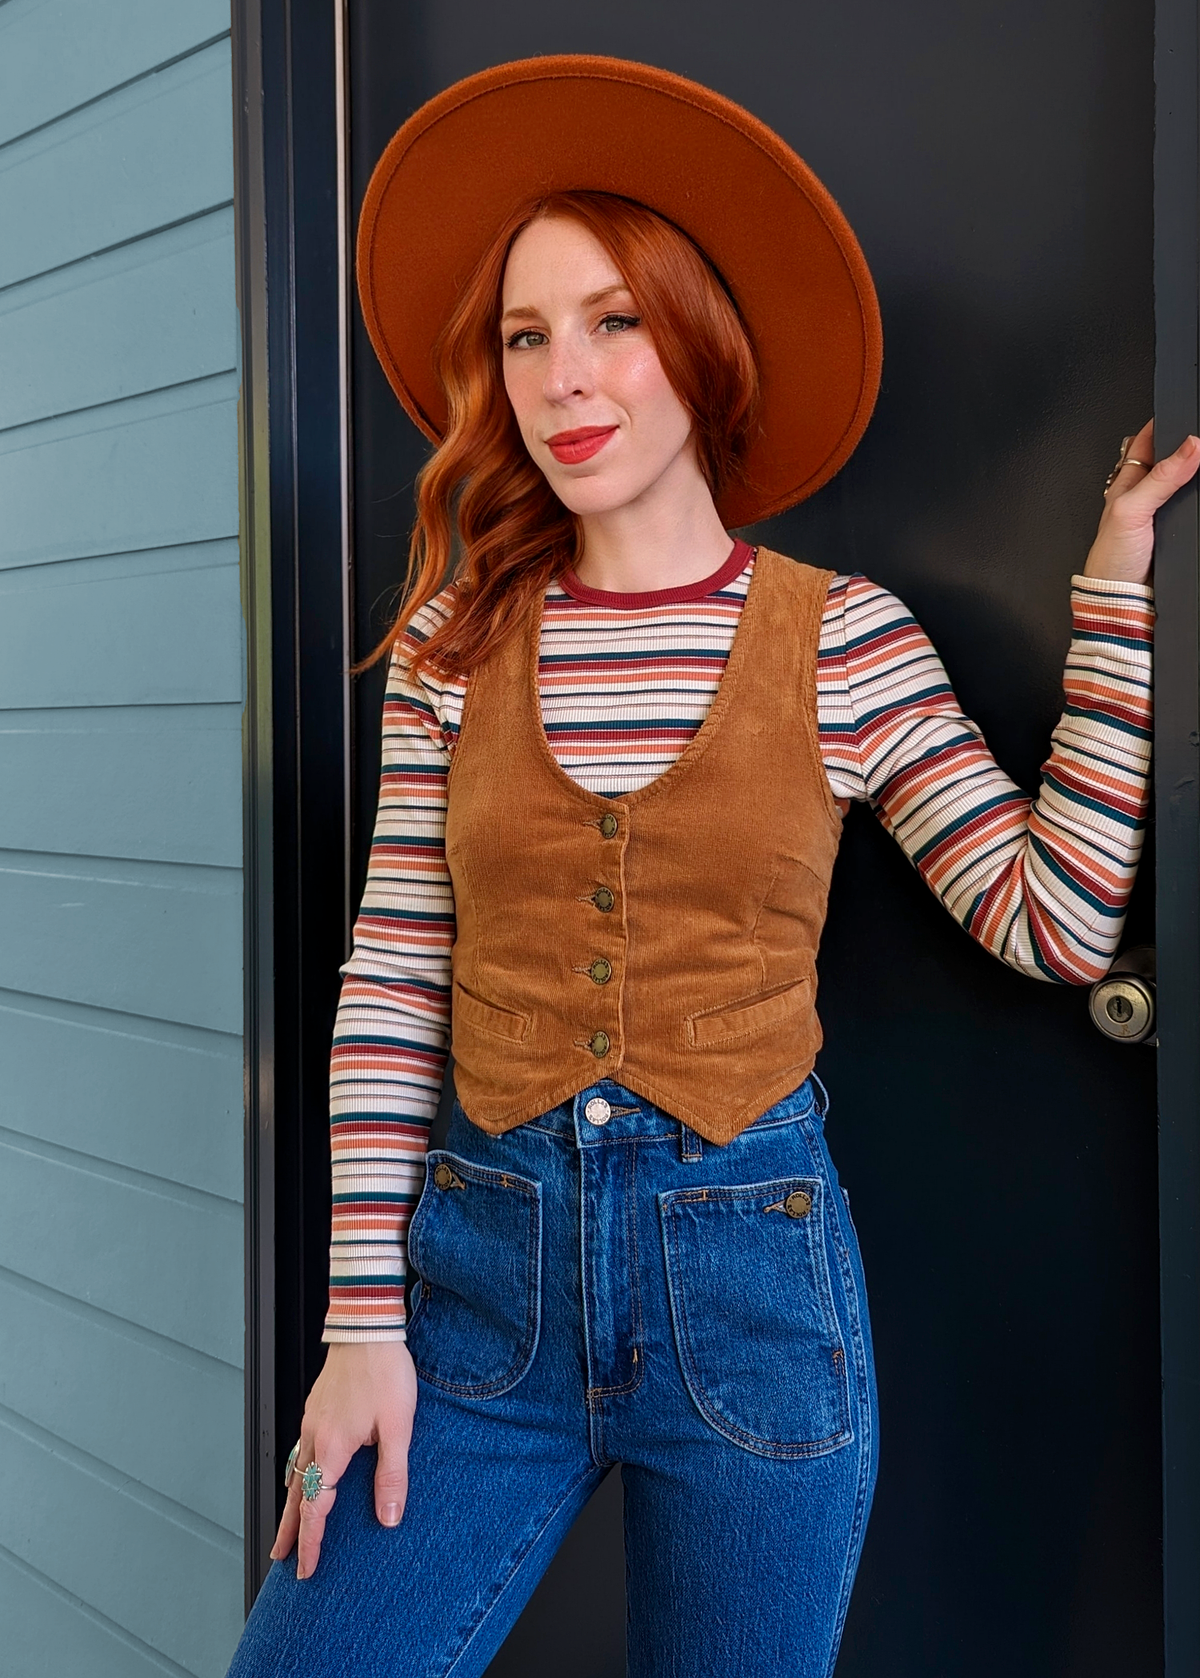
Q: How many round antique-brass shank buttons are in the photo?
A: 6